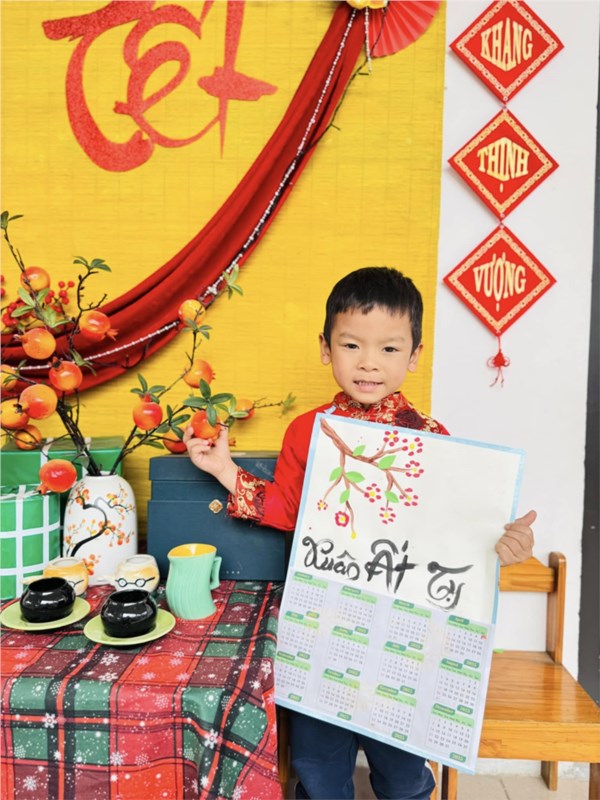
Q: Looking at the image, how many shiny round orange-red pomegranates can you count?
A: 15